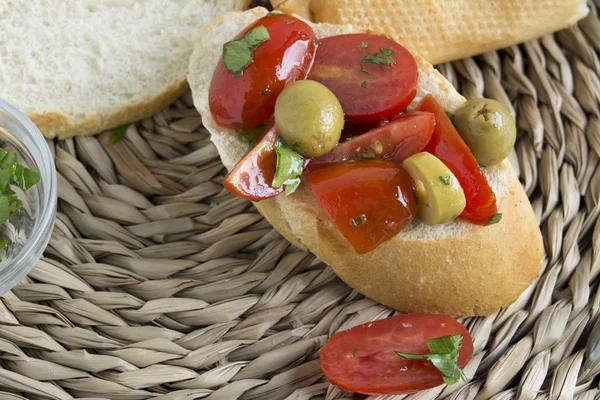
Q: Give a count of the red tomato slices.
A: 7